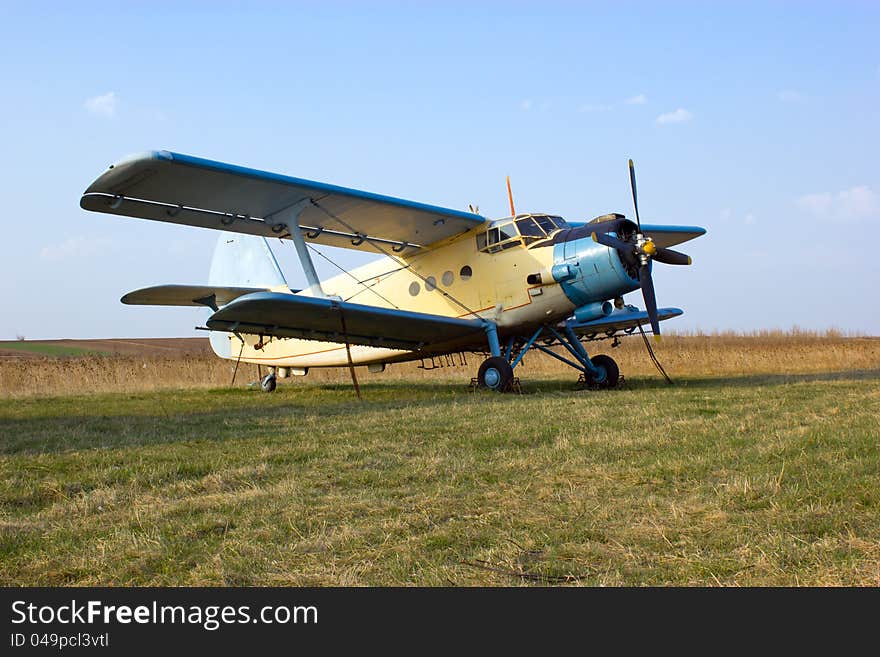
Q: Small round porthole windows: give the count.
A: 4